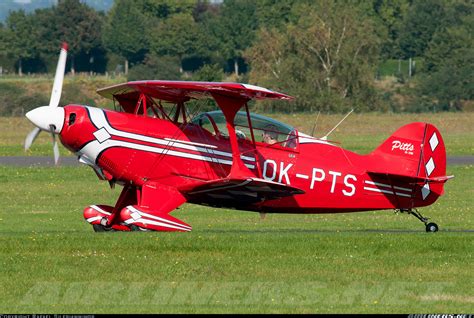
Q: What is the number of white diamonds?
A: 5